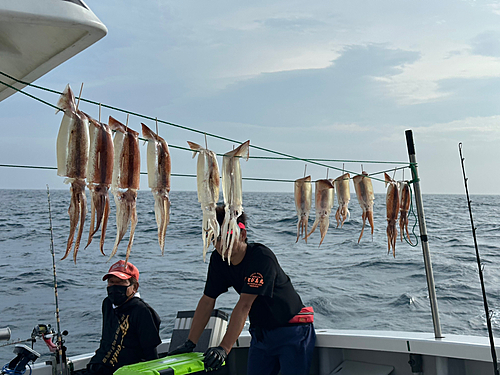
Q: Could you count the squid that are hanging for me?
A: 12